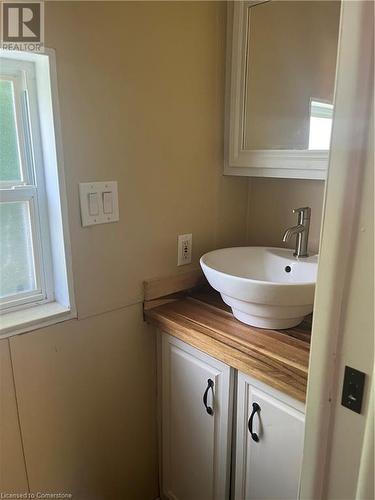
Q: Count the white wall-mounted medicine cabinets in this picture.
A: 1